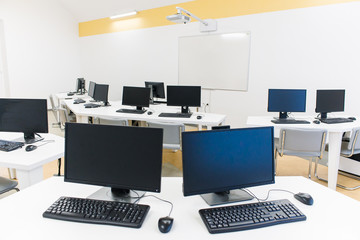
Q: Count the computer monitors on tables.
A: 11